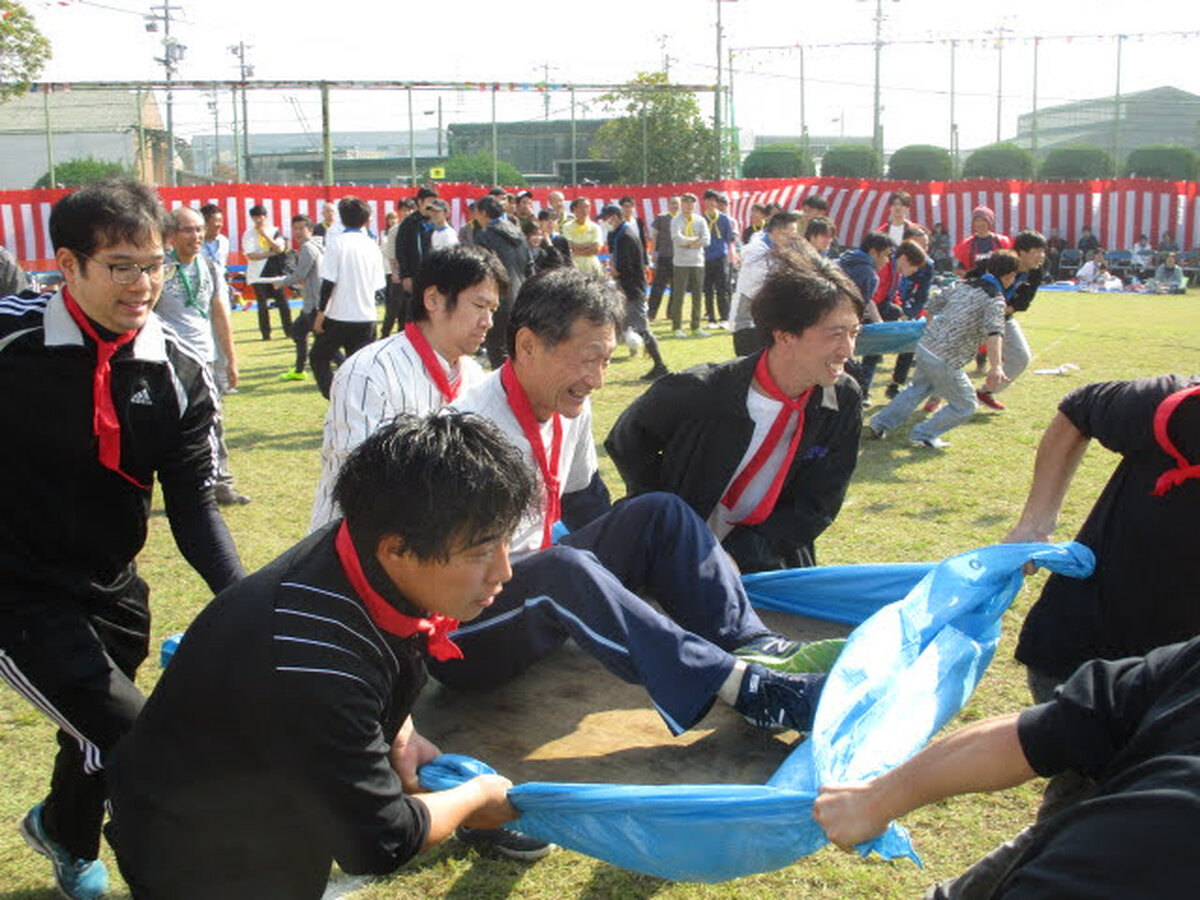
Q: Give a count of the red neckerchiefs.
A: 6